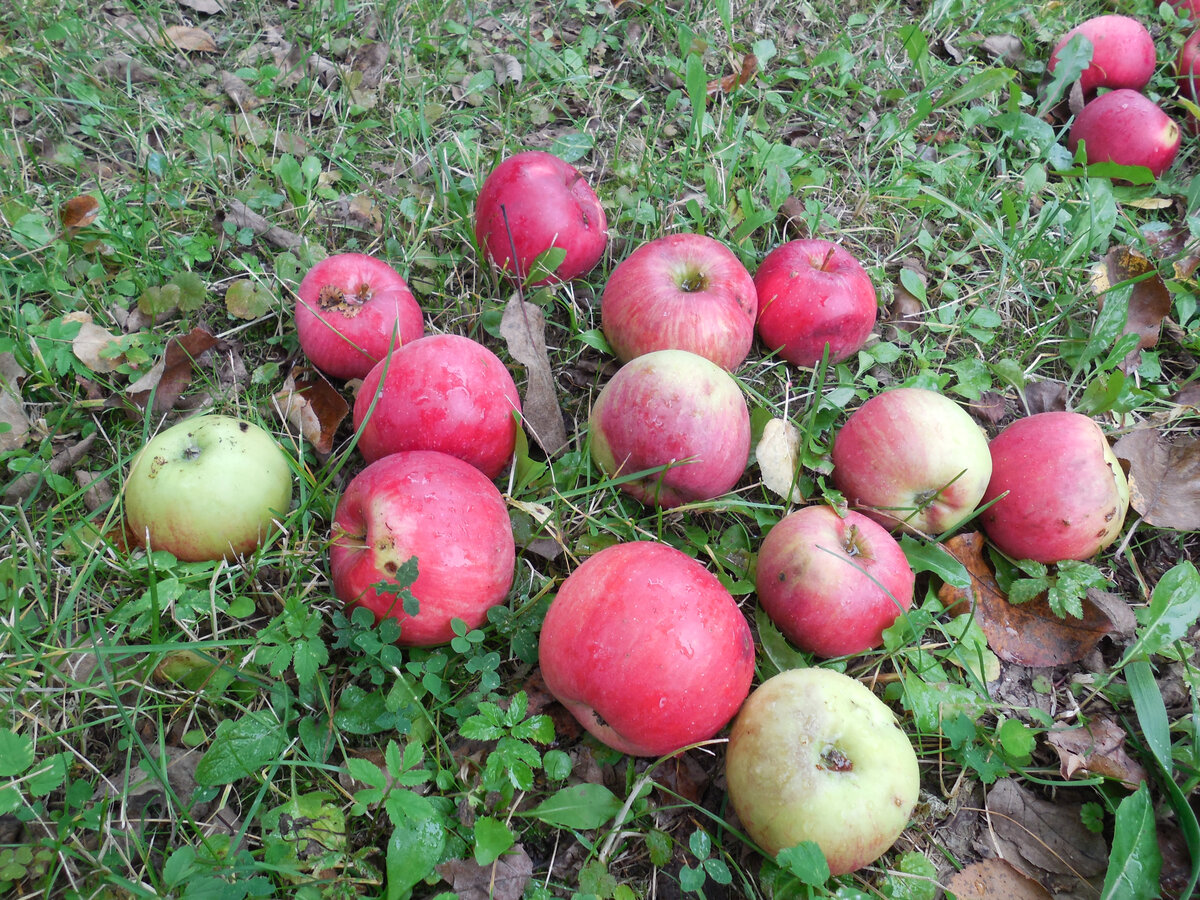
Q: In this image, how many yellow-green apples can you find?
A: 2